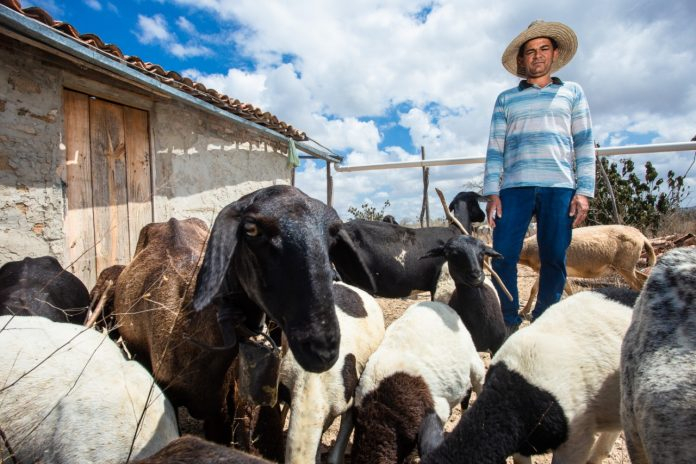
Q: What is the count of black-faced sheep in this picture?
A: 3